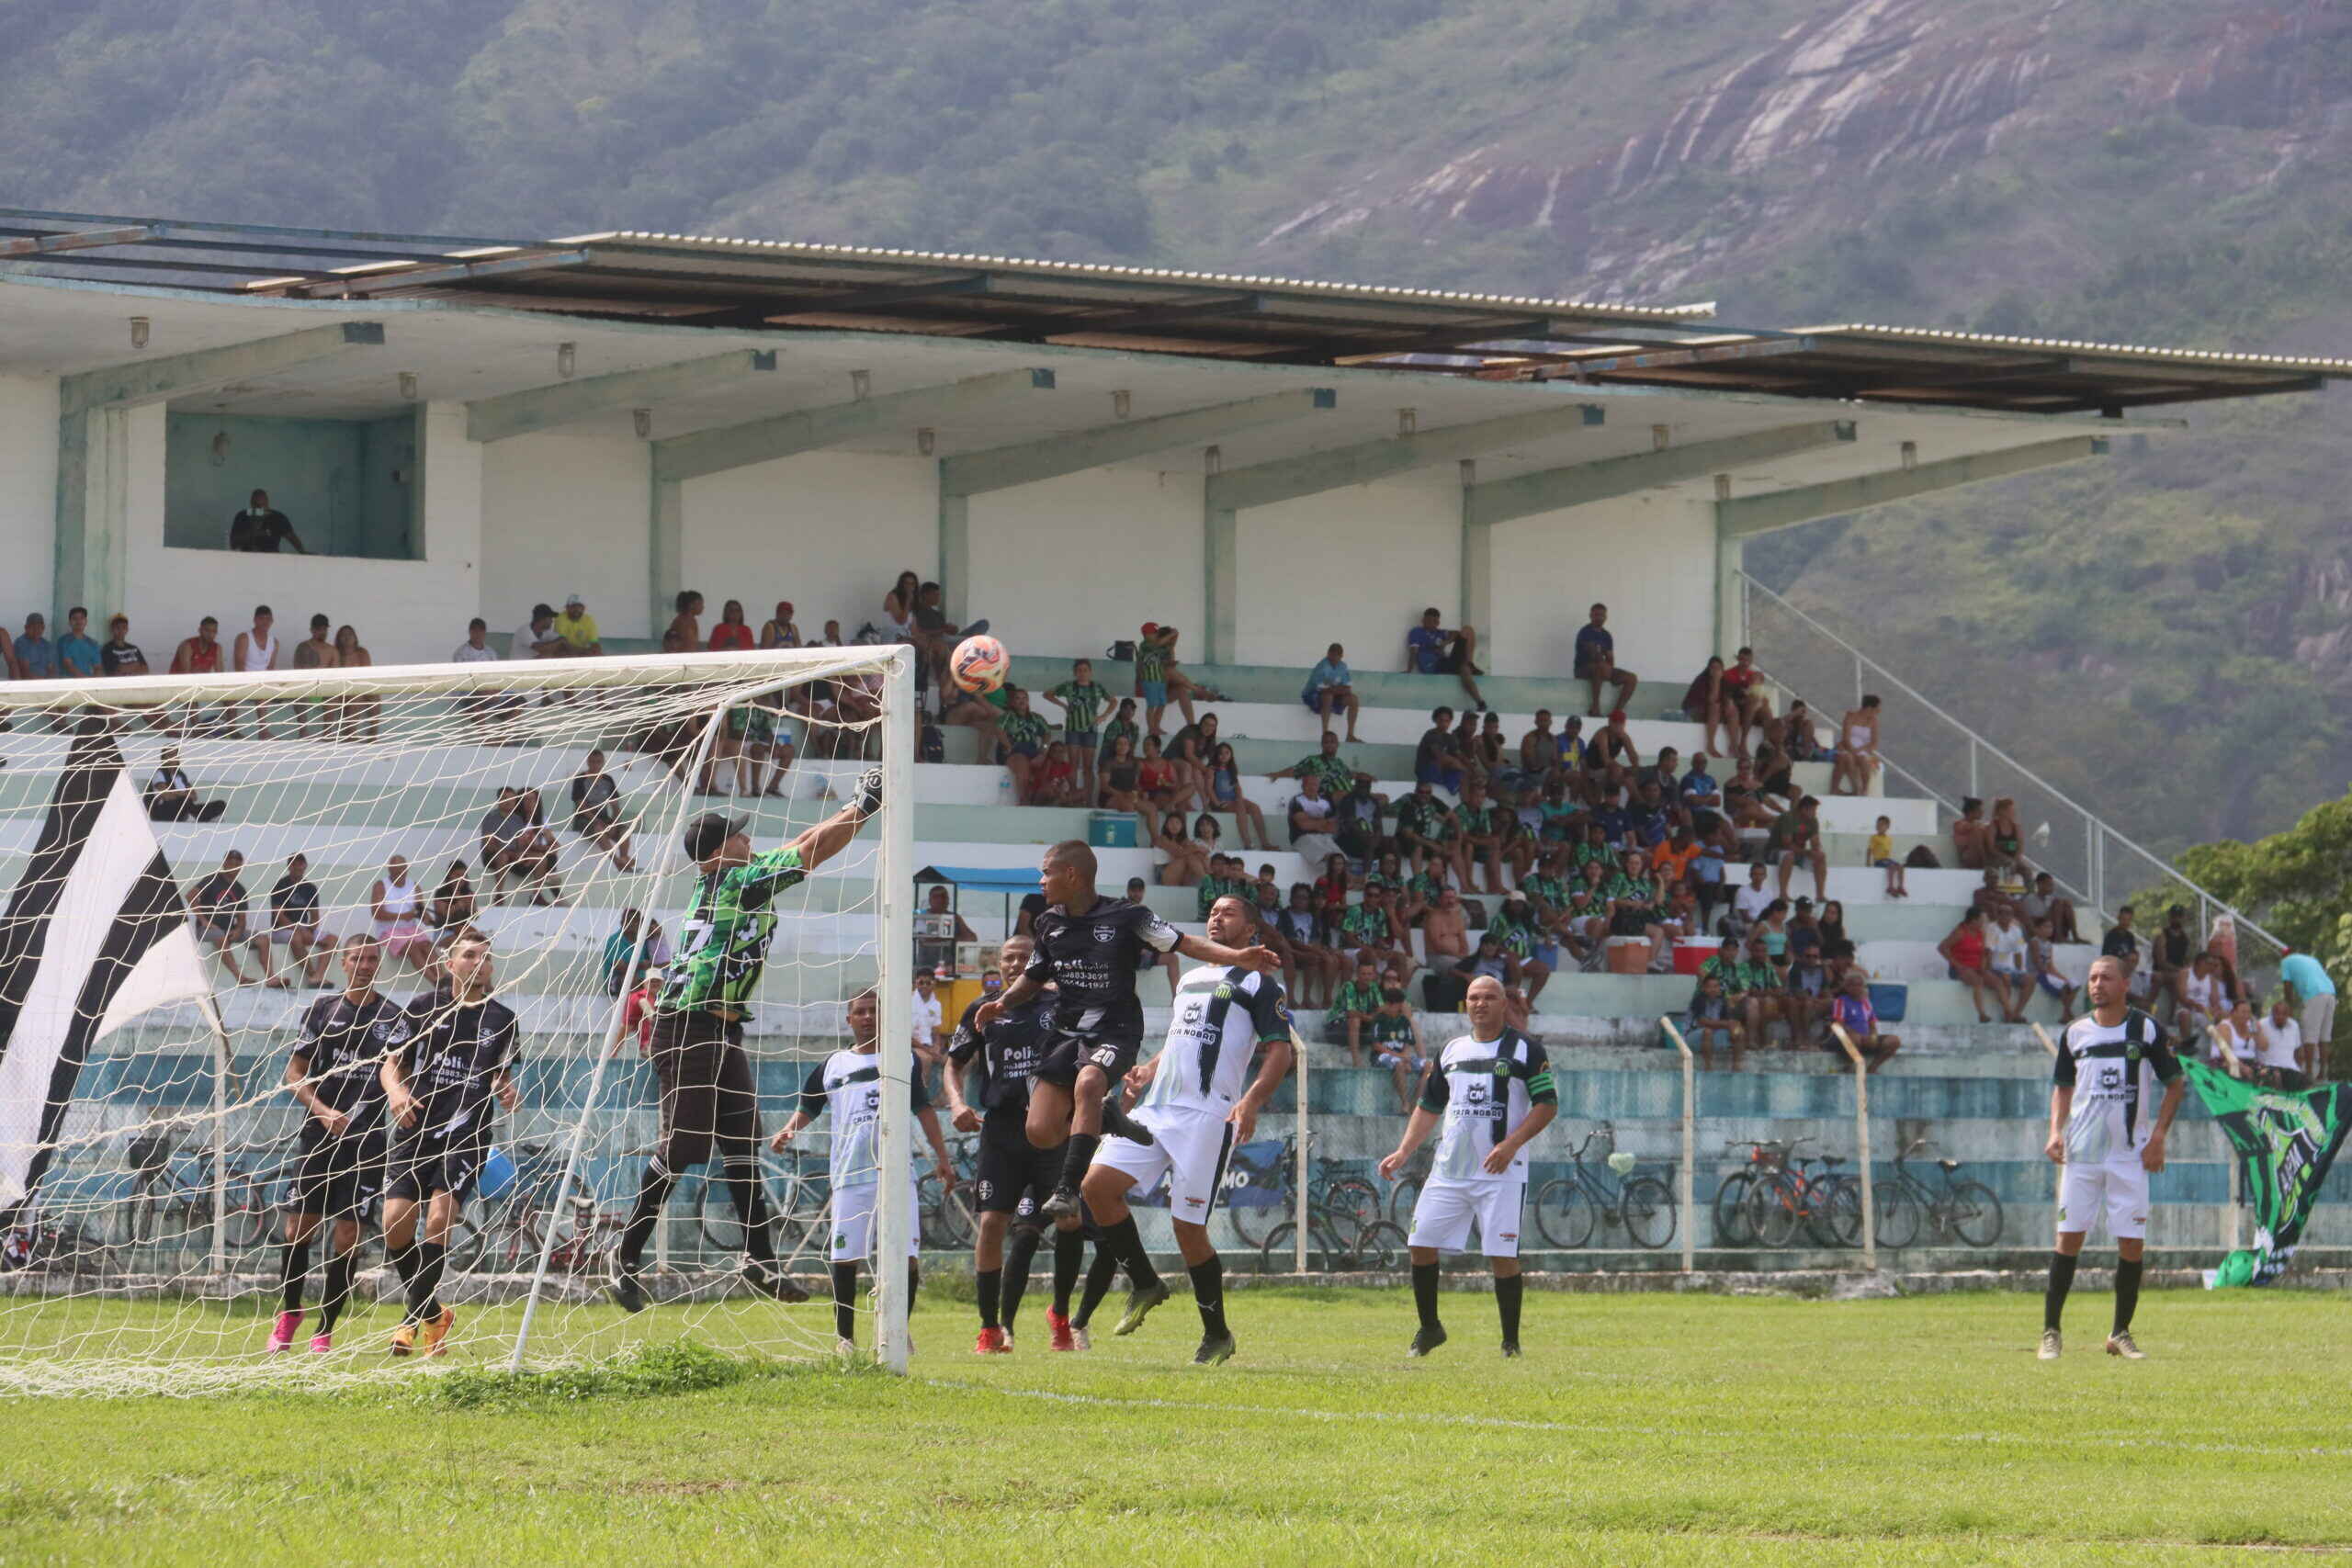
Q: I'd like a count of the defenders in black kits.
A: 4